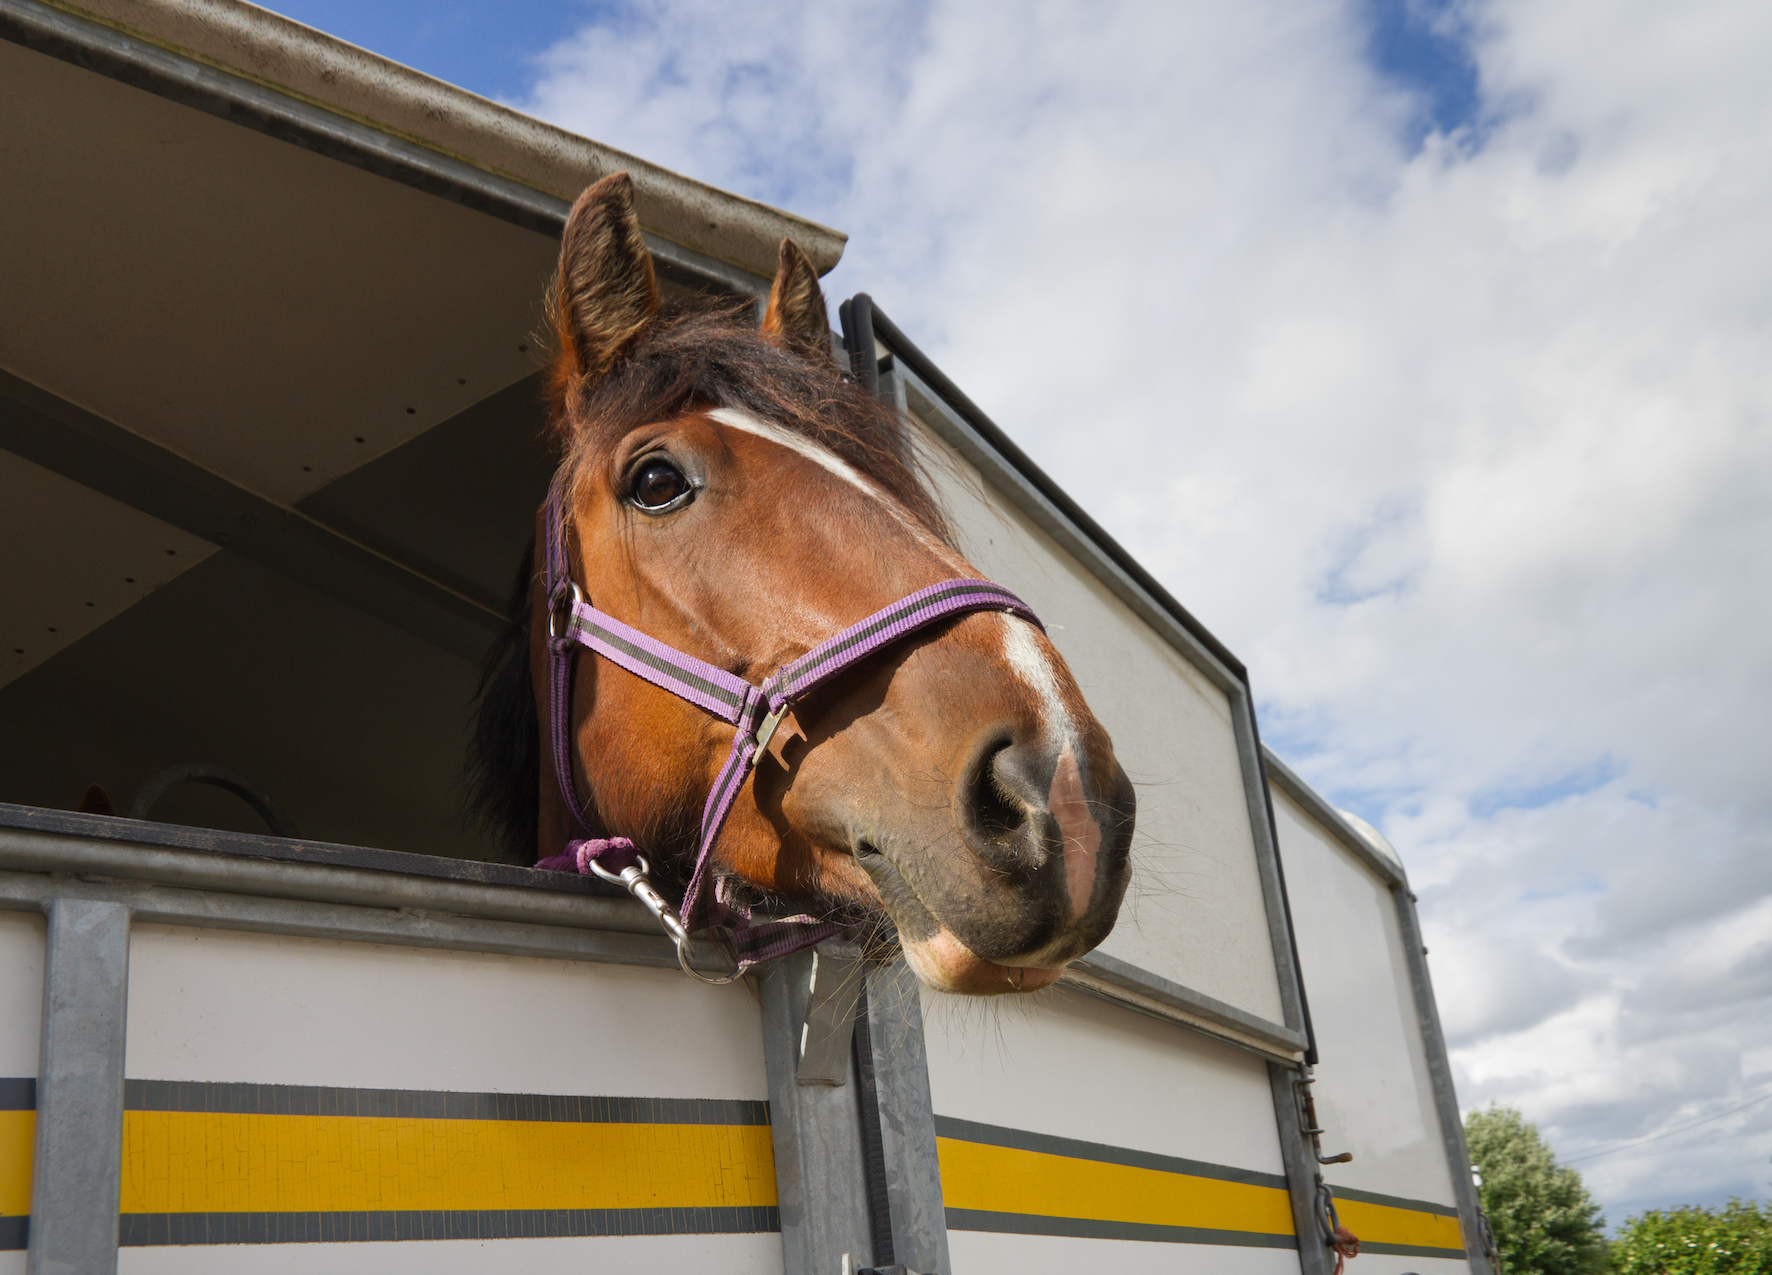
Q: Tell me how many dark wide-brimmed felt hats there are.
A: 0